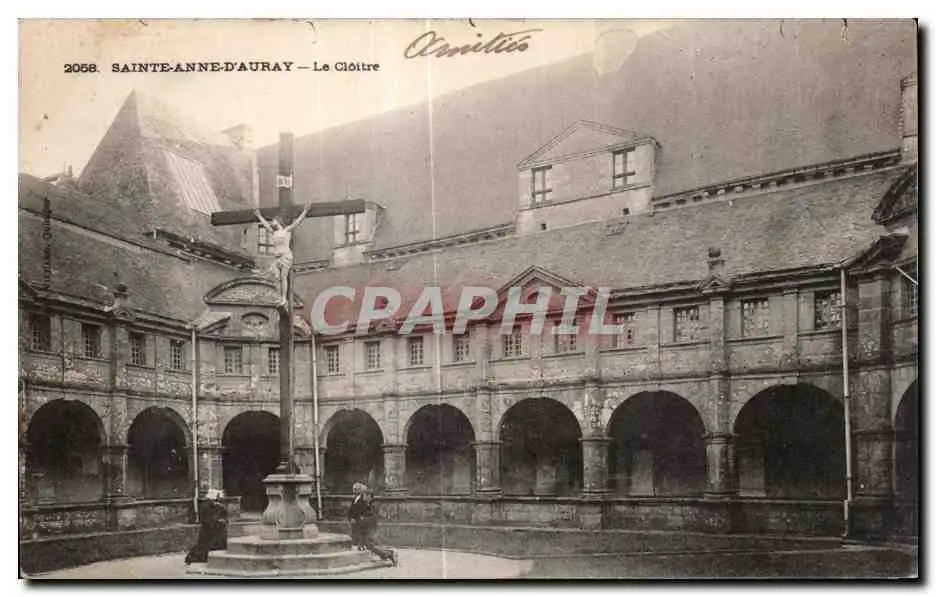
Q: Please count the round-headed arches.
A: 9